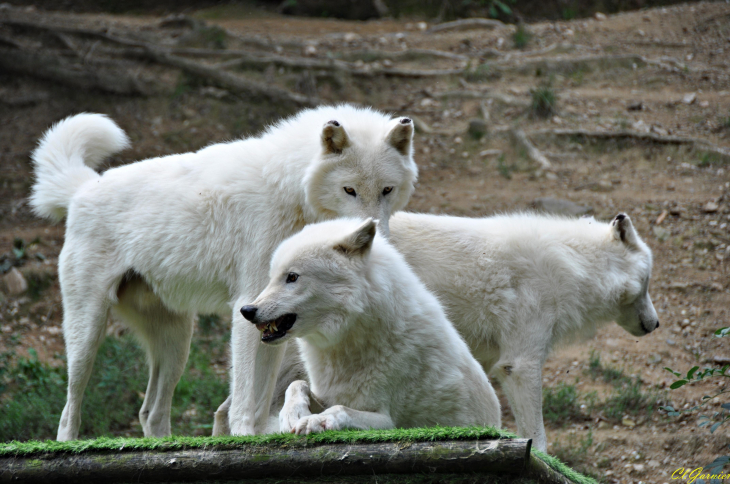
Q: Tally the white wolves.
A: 3